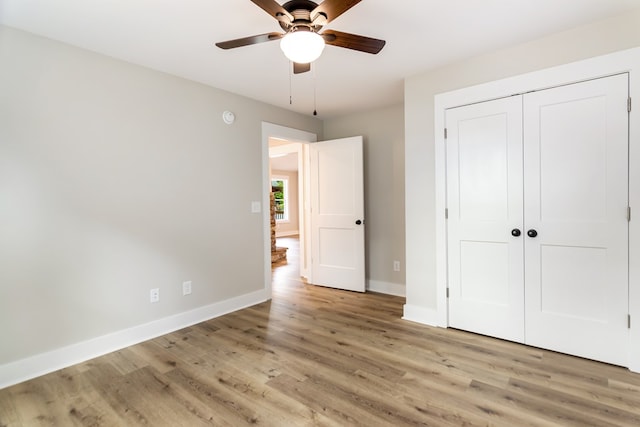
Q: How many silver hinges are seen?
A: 6